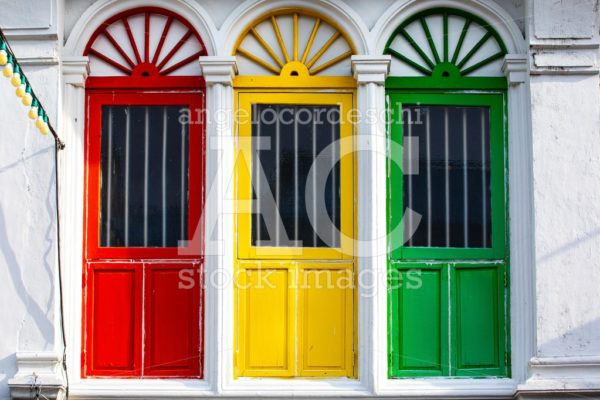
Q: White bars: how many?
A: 15